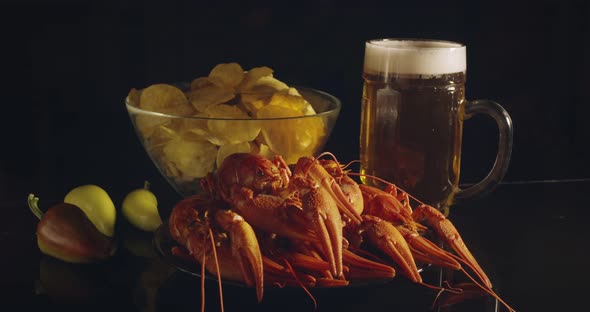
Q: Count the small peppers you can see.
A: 3